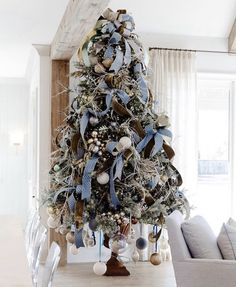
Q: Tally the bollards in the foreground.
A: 0